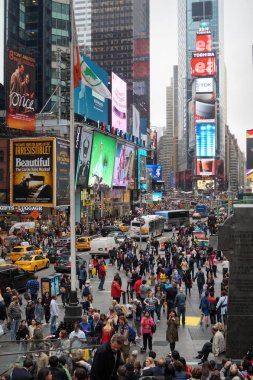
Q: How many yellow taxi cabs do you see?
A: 4